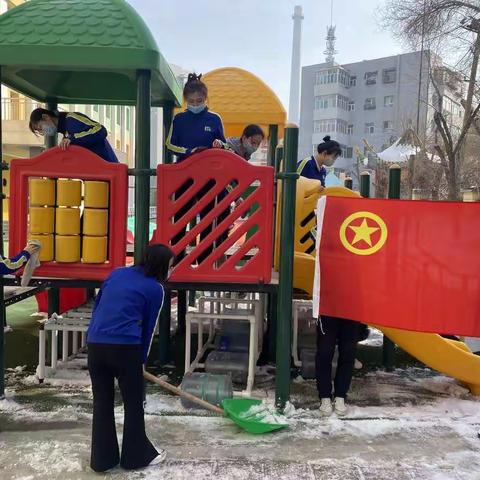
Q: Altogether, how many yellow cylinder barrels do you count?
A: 9